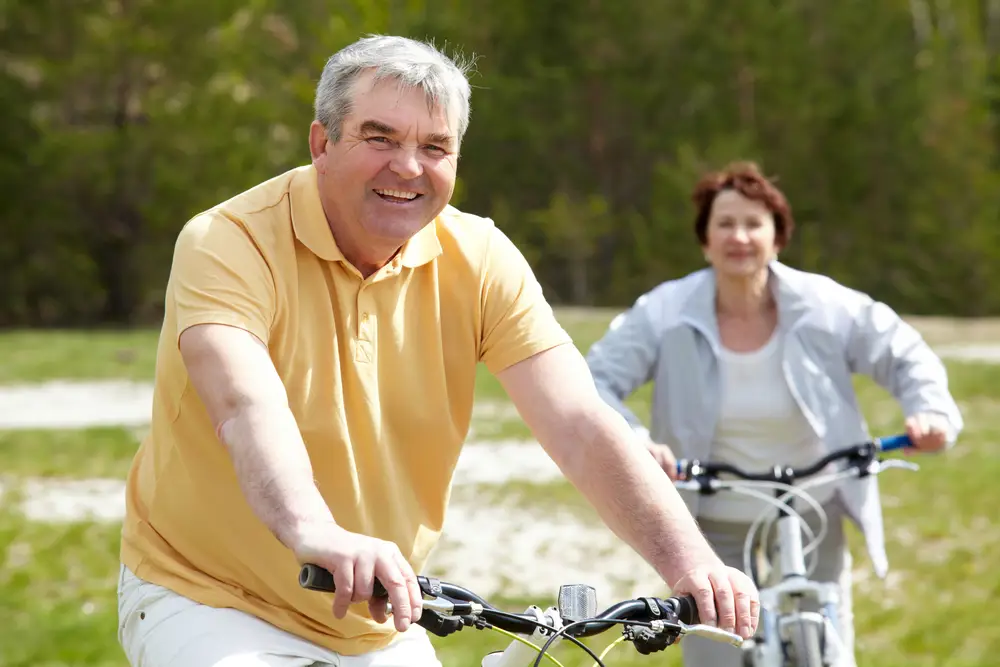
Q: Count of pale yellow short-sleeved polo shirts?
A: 1